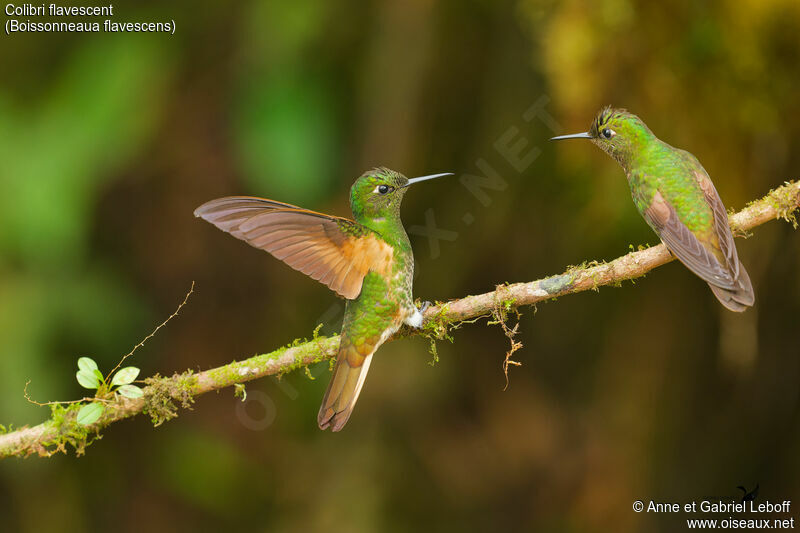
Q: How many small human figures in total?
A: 0